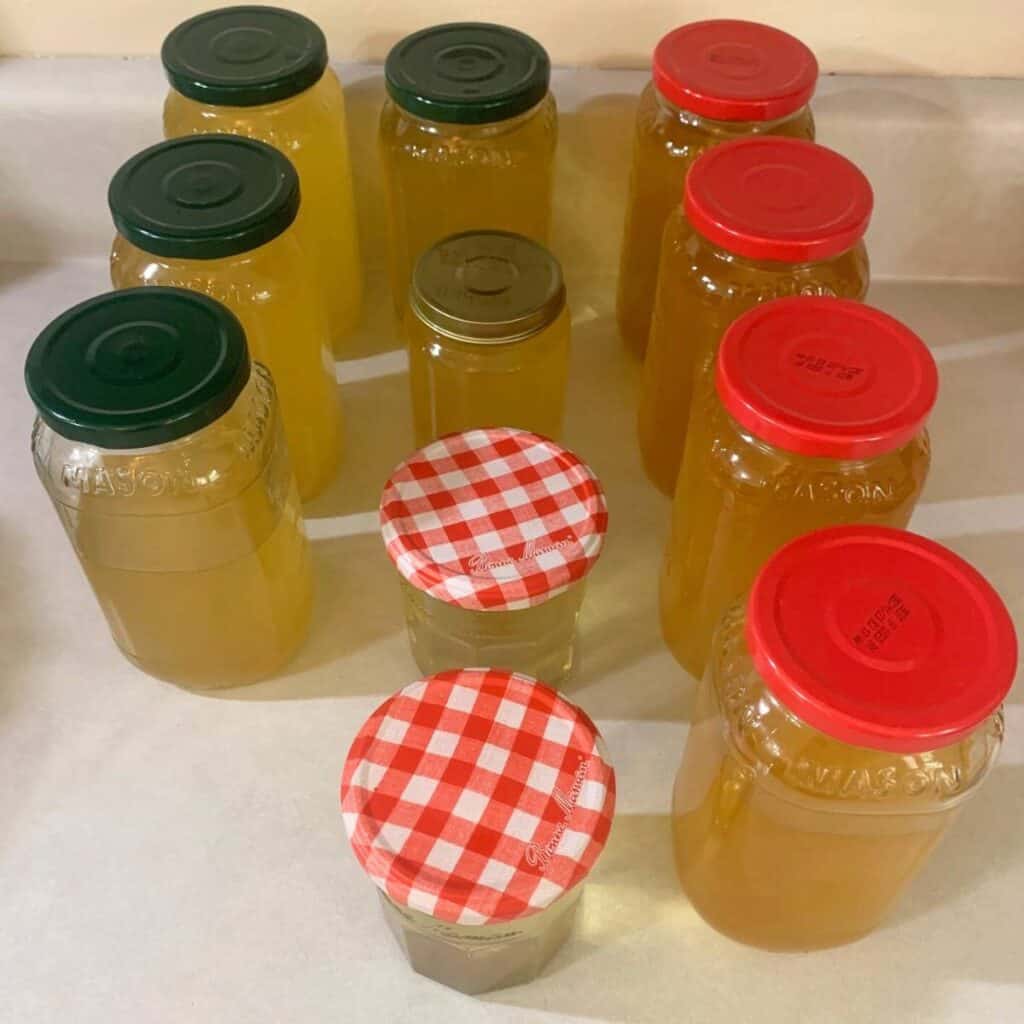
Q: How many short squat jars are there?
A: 2